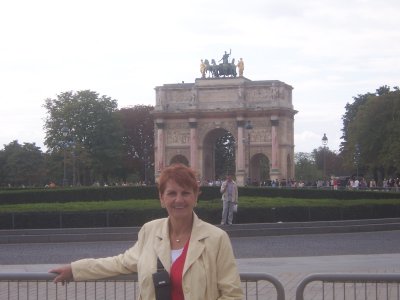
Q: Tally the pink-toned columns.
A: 4